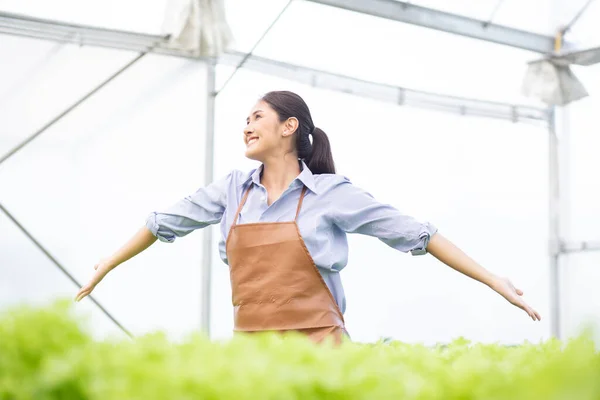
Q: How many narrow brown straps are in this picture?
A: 2